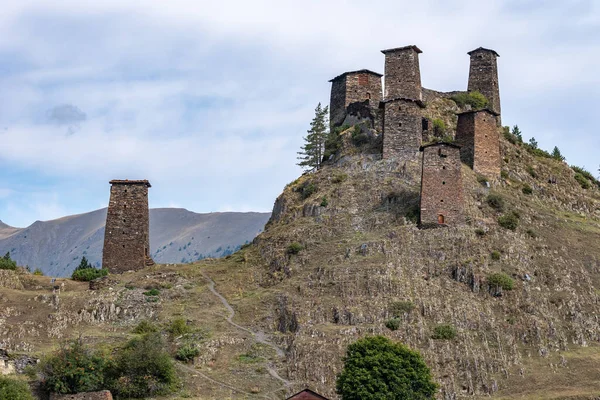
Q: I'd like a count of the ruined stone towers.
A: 7